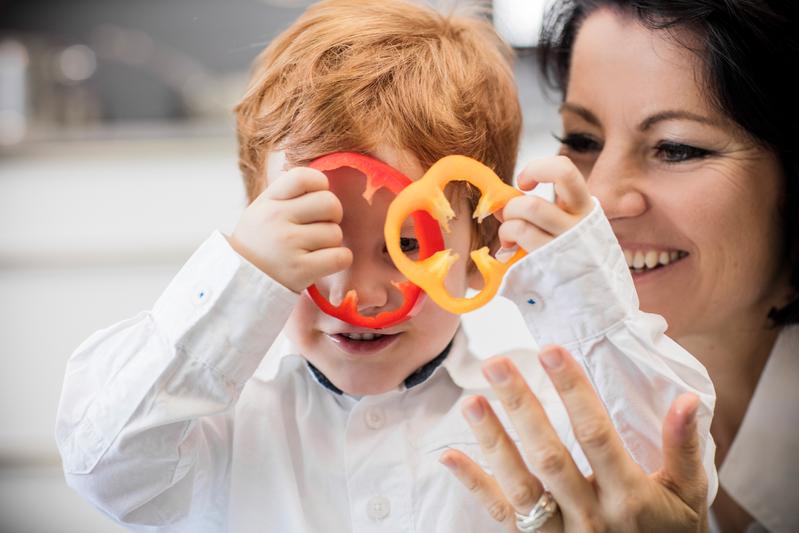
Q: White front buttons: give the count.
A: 2